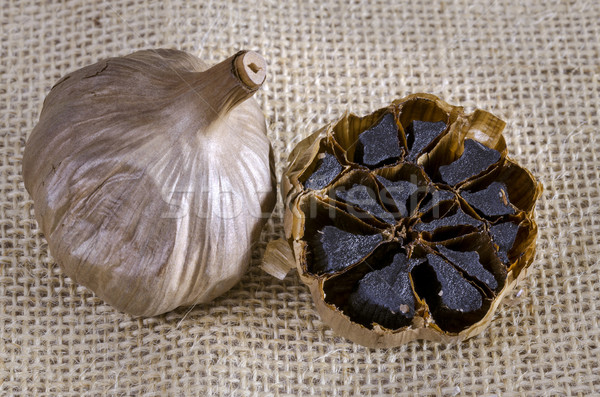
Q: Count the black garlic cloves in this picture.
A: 14